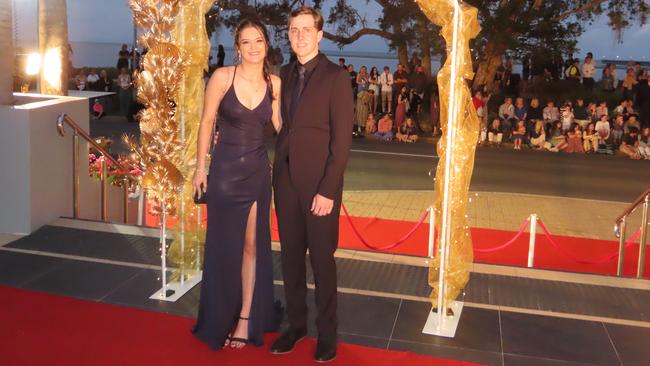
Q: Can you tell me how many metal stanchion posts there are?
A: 2